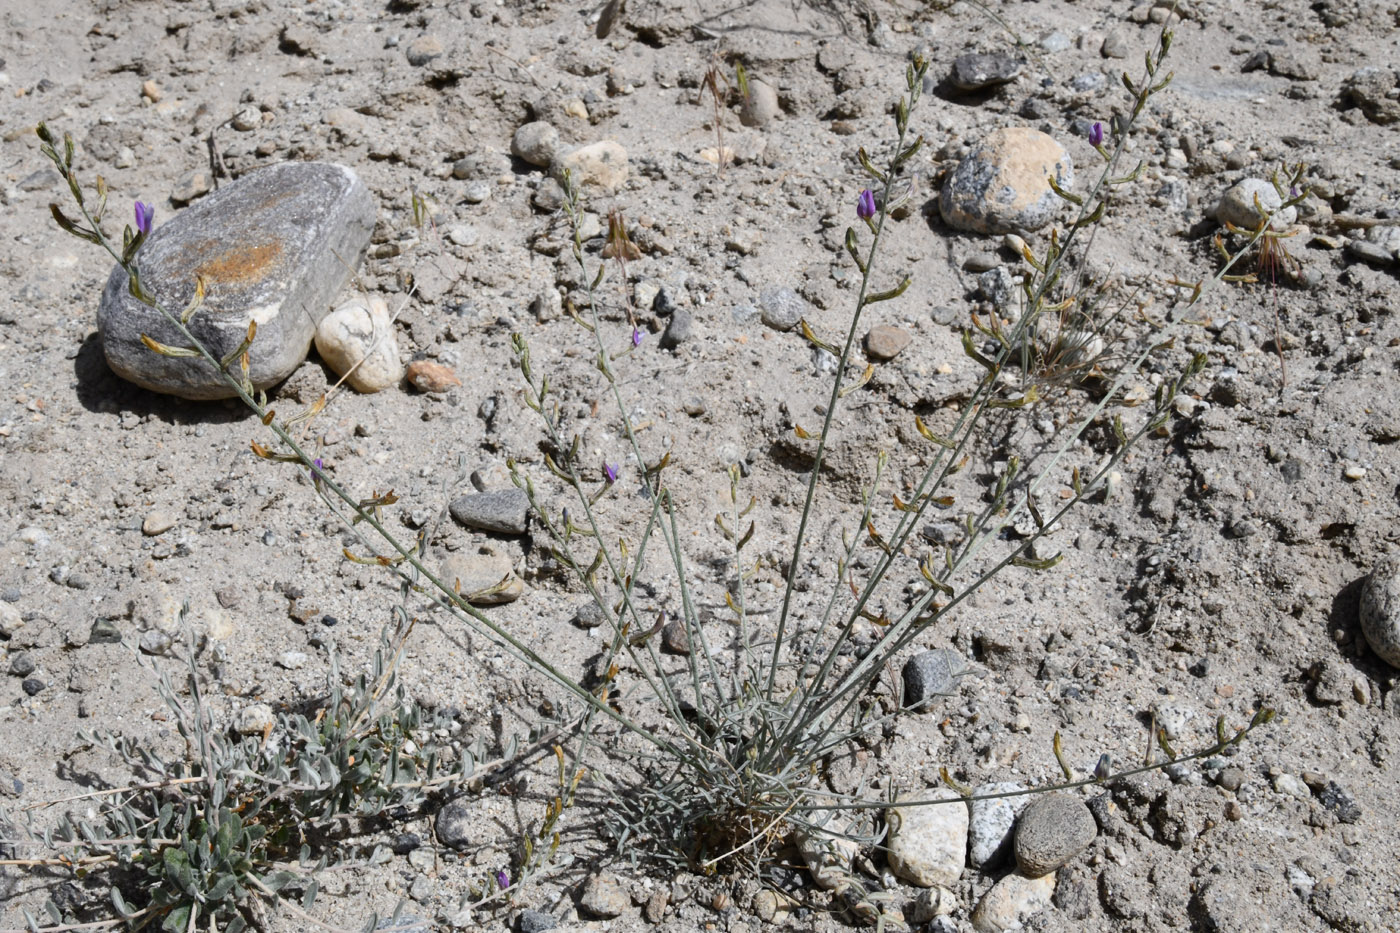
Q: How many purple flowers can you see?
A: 7